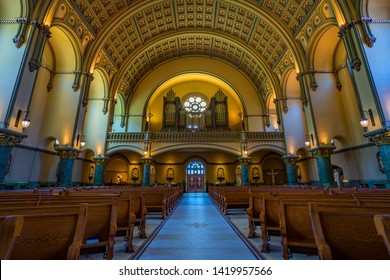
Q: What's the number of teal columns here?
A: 8